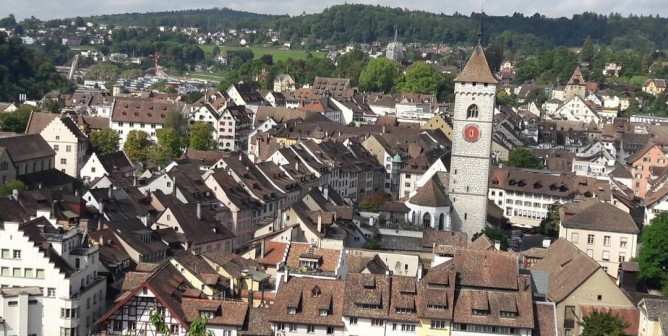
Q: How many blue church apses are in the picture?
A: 0